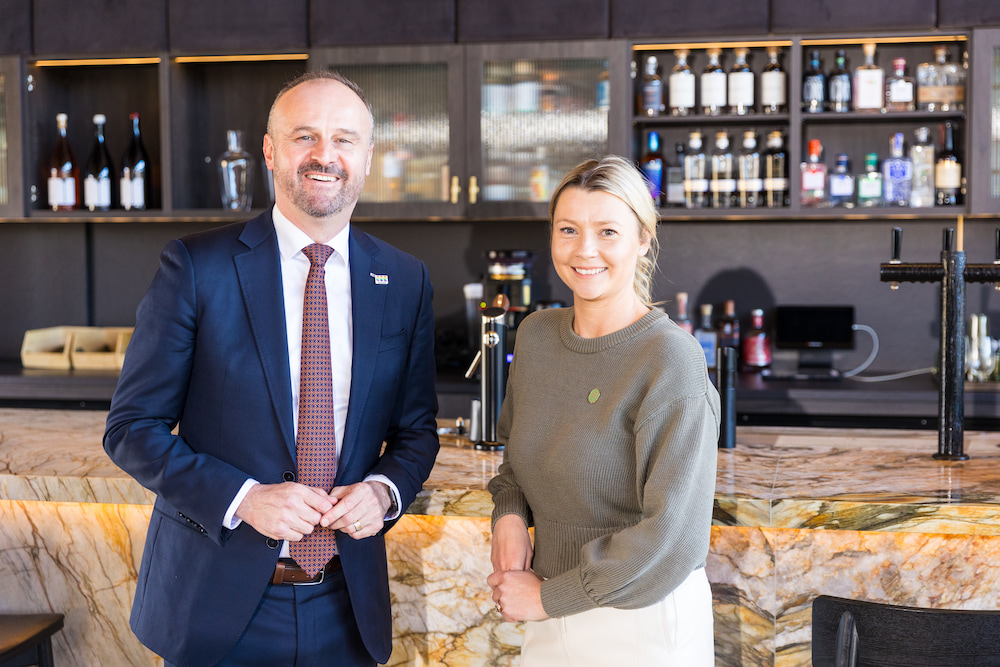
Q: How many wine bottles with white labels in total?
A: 3